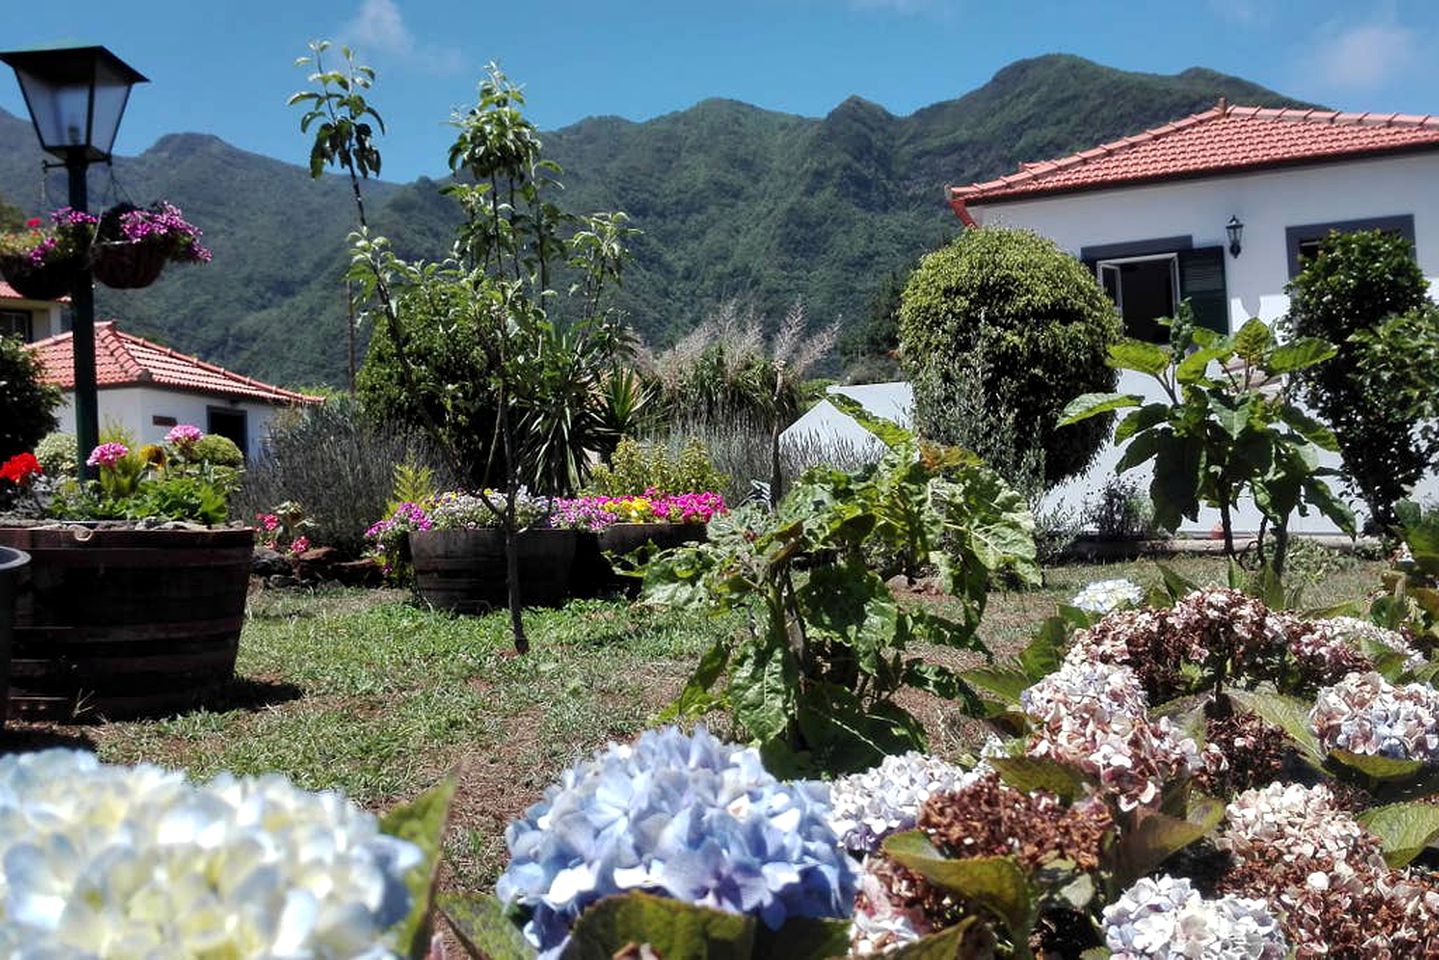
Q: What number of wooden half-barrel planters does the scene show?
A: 3